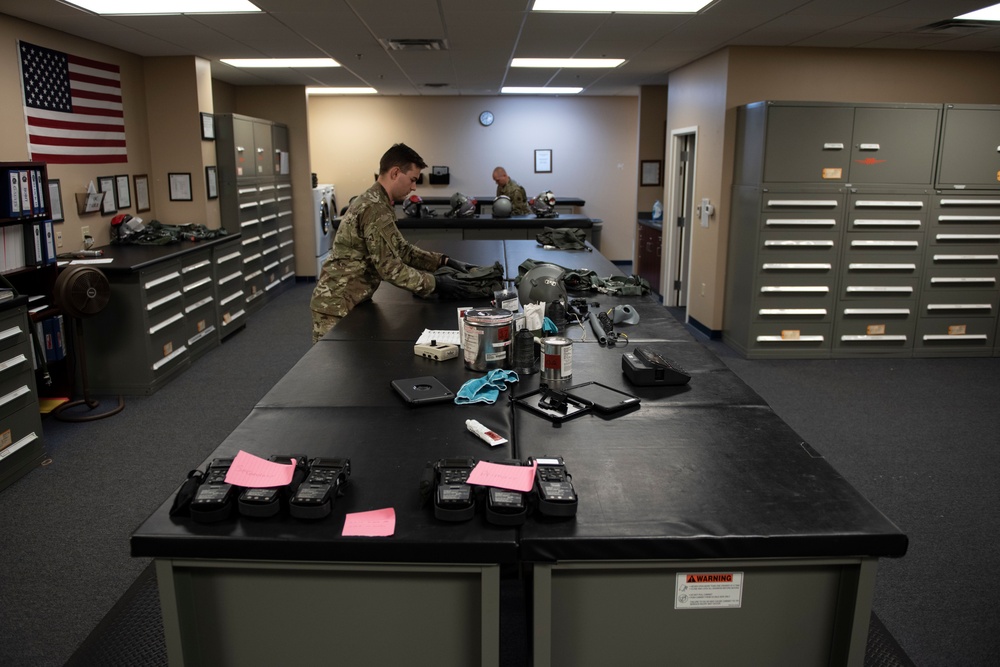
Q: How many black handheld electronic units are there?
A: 6